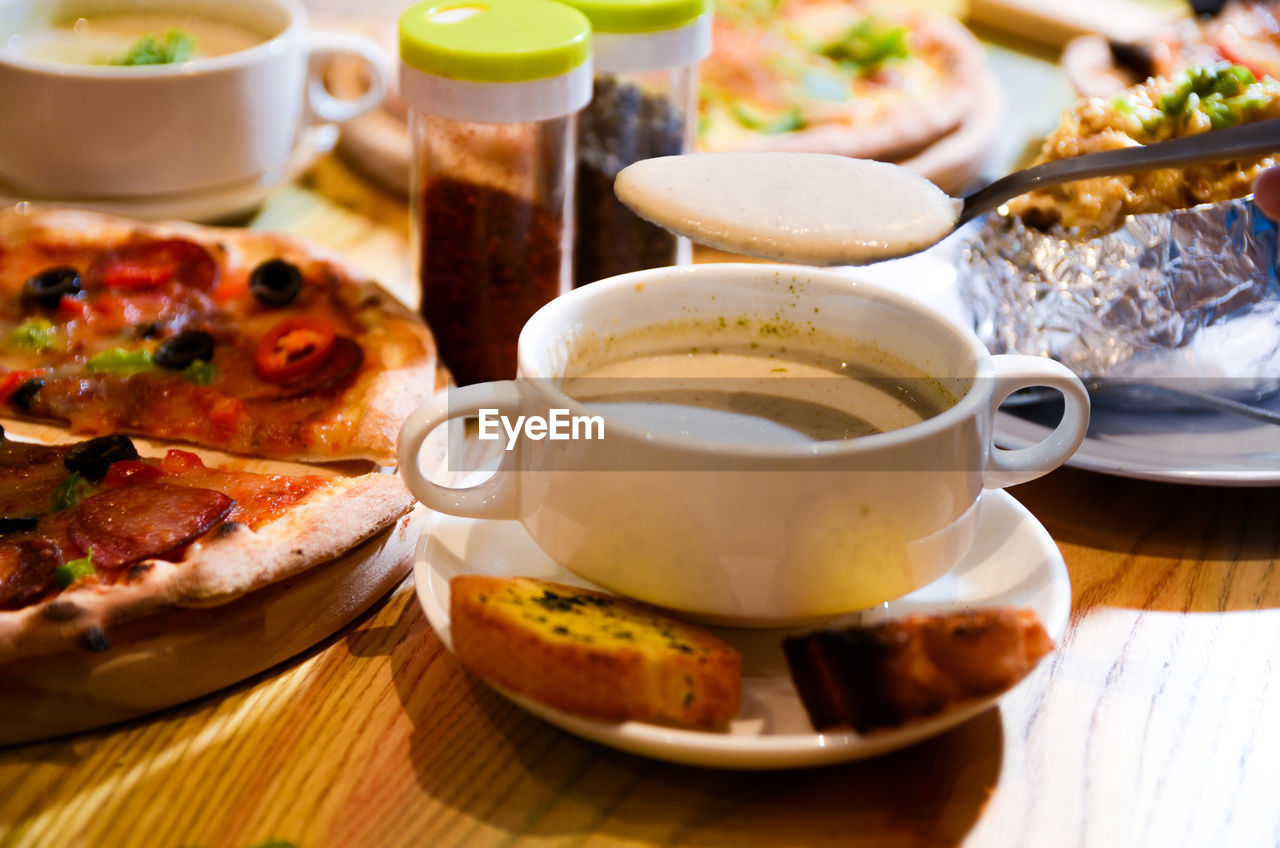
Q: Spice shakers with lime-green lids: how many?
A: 2